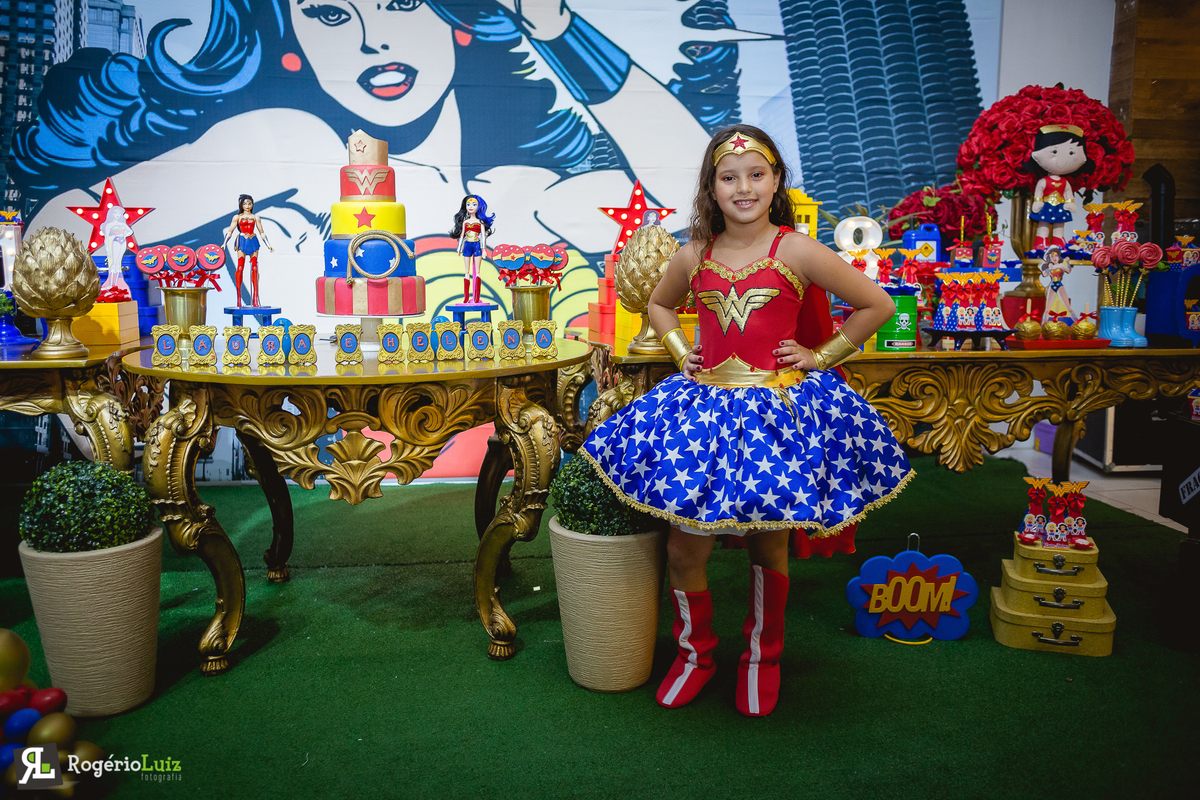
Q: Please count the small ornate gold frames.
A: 12